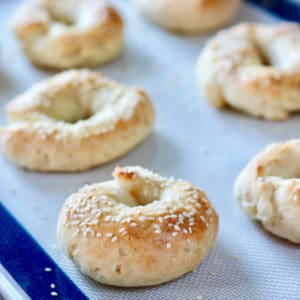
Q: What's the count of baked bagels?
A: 6